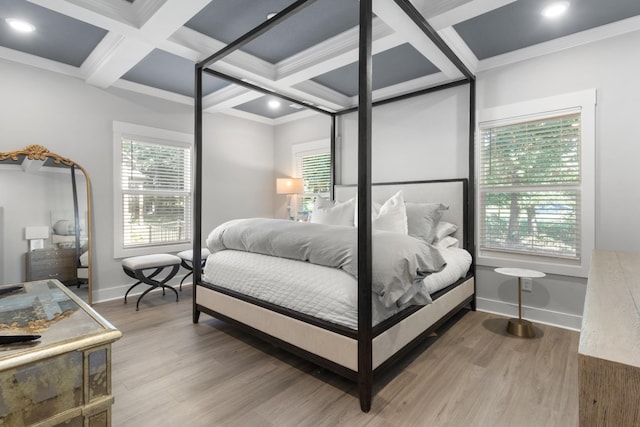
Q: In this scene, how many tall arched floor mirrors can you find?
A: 1